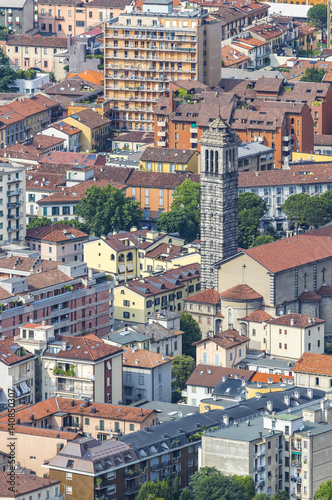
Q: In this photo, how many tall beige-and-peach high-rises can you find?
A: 1